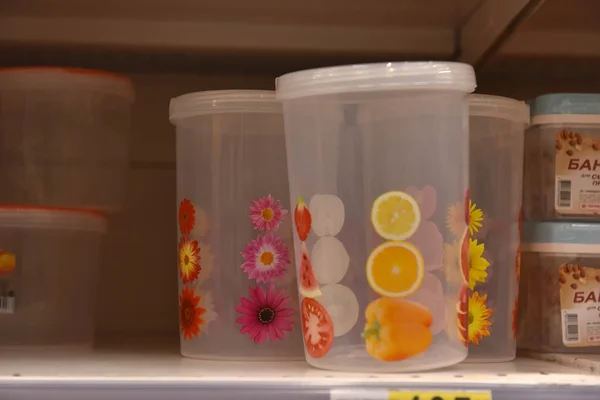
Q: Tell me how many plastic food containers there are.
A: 7